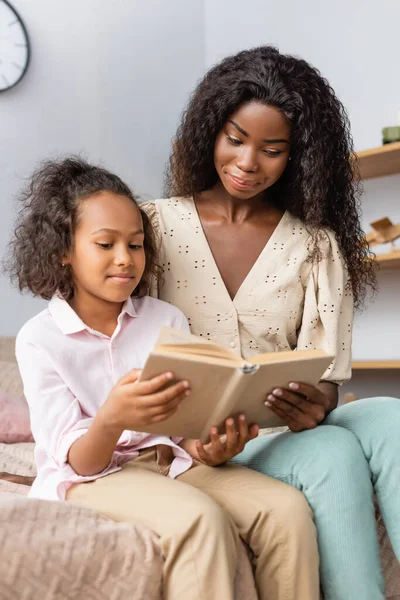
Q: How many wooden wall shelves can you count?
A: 3